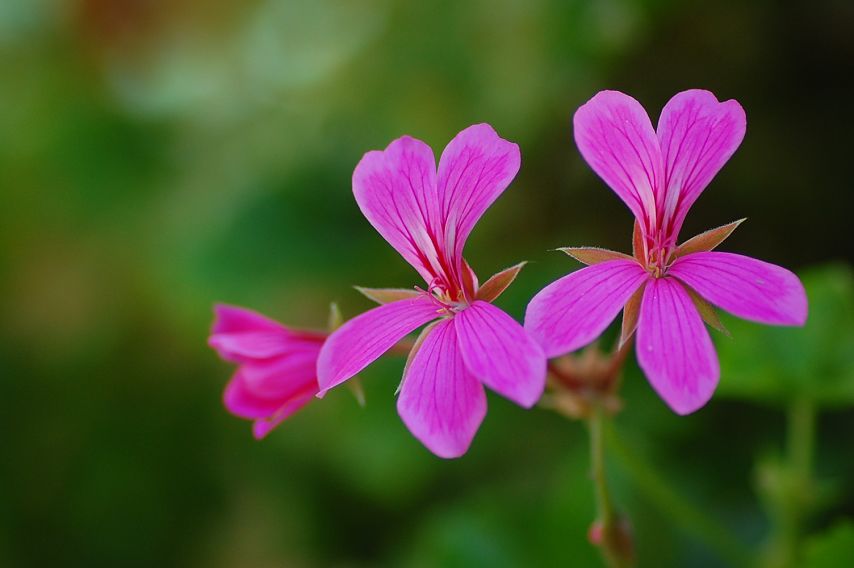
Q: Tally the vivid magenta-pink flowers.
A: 3